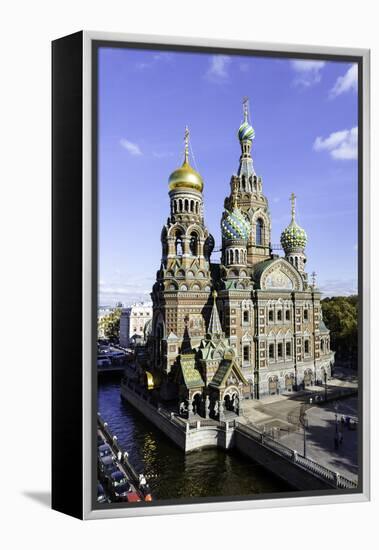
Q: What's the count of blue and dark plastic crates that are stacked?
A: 0